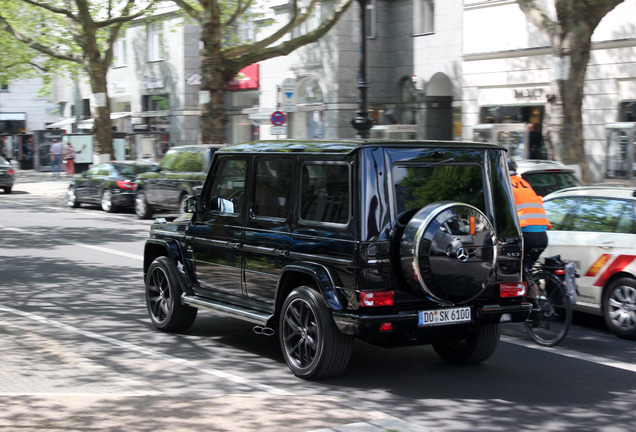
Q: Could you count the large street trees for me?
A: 3